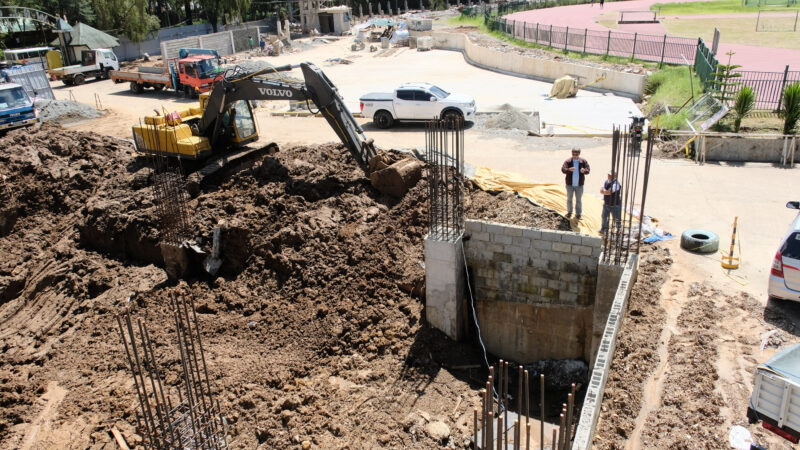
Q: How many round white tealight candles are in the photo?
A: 0